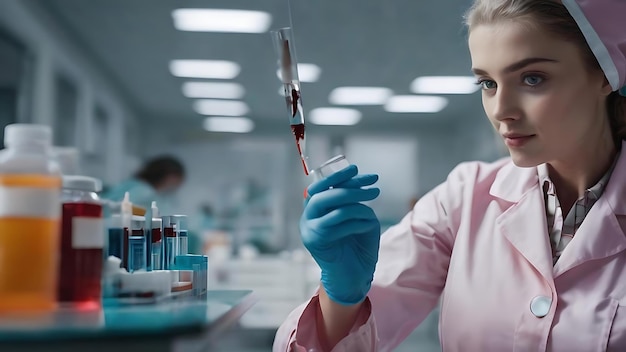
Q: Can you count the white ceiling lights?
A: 10